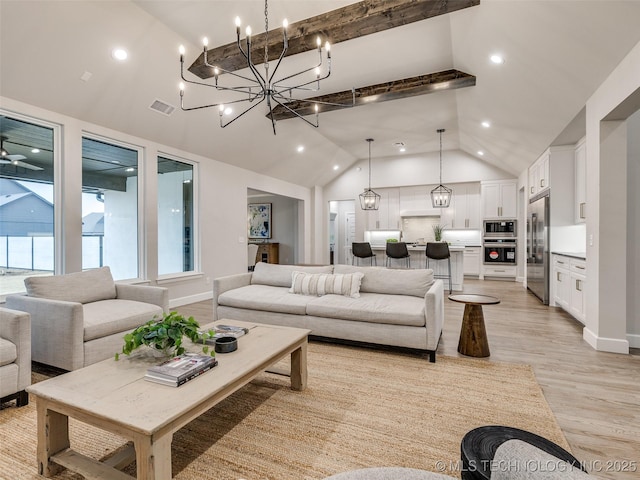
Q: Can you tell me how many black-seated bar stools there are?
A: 3